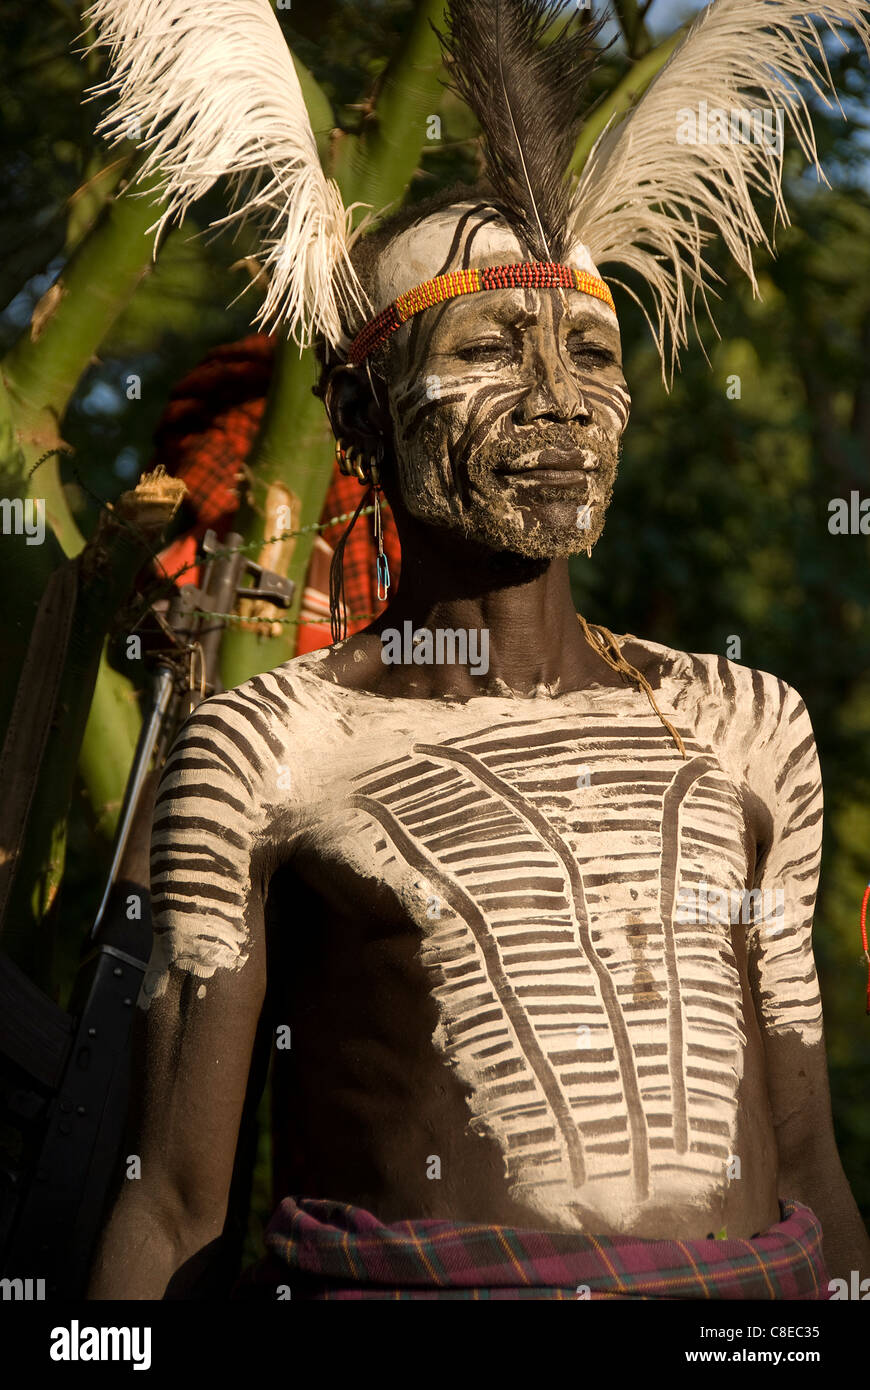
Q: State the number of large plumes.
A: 3